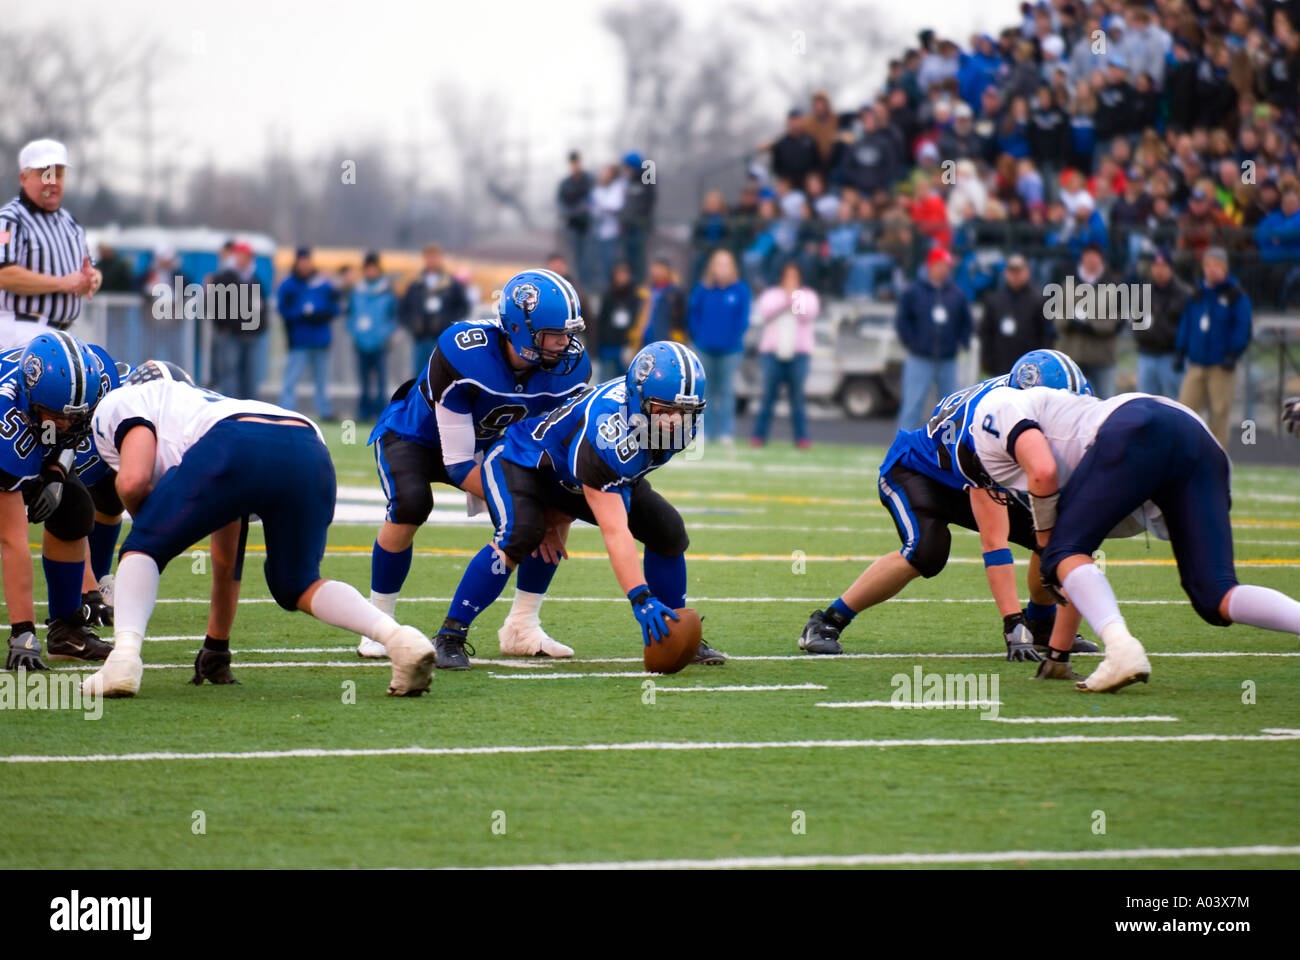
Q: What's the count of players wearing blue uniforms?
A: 5